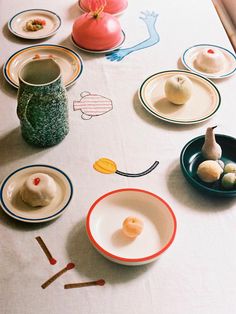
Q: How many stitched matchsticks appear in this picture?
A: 3